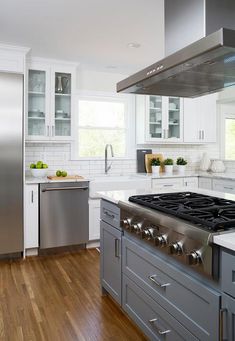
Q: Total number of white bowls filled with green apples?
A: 1